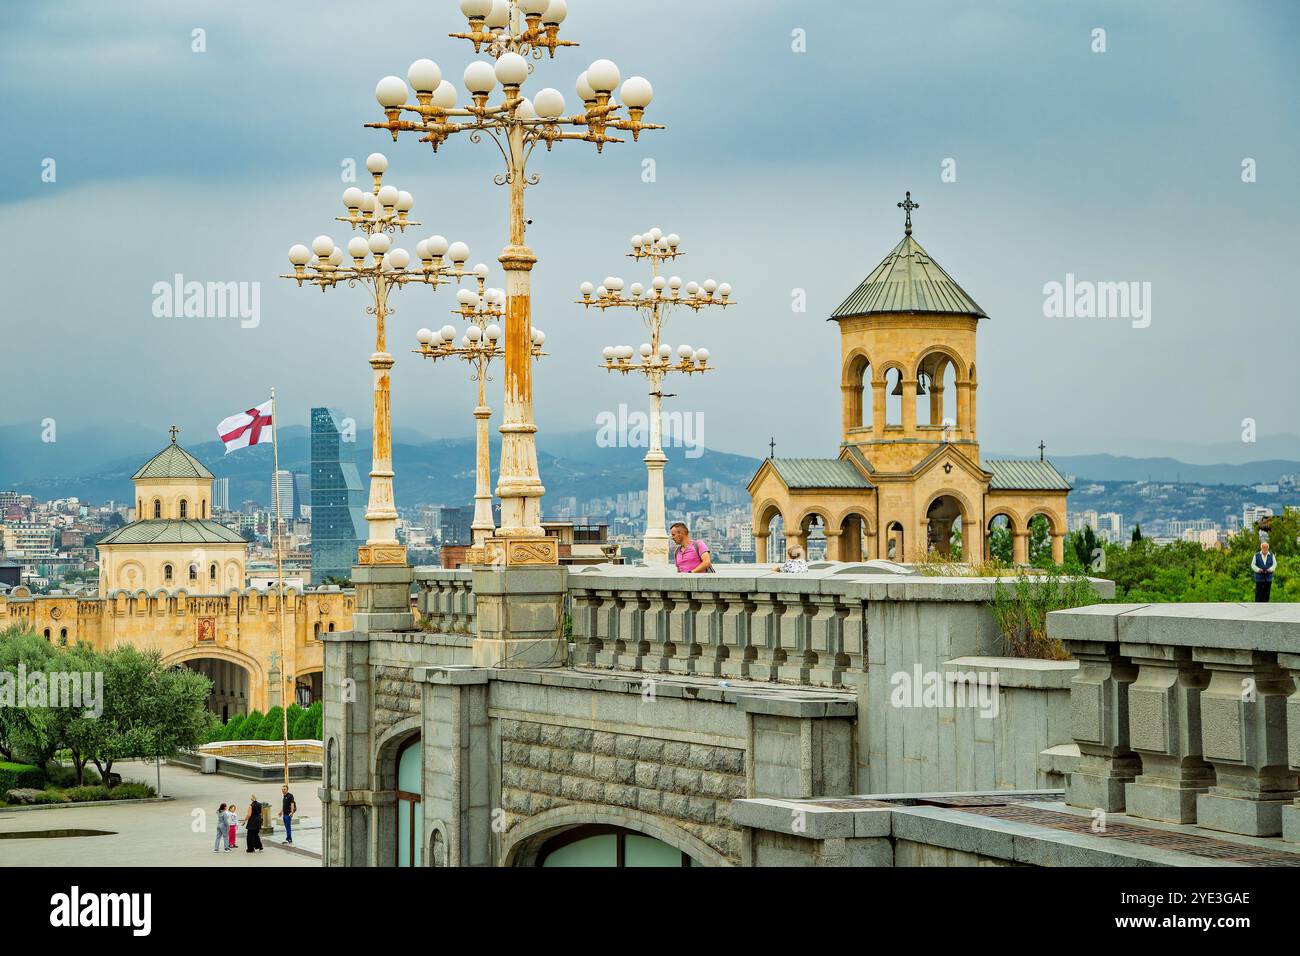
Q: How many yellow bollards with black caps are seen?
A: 0